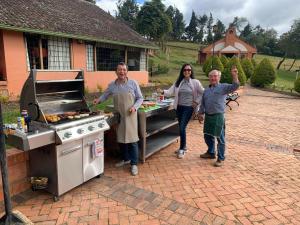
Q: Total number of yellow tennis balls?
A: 0